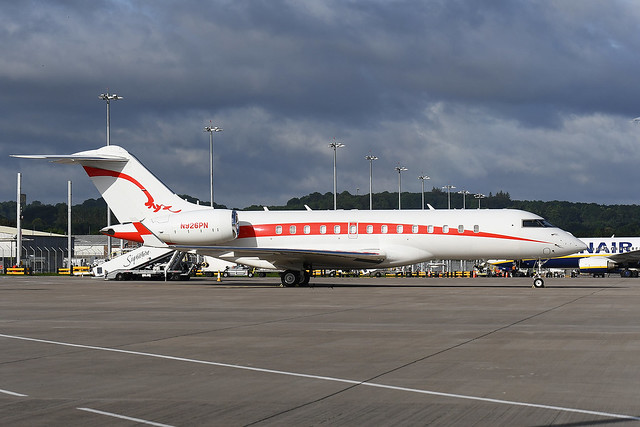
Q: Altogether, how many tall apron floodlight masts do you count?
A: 9